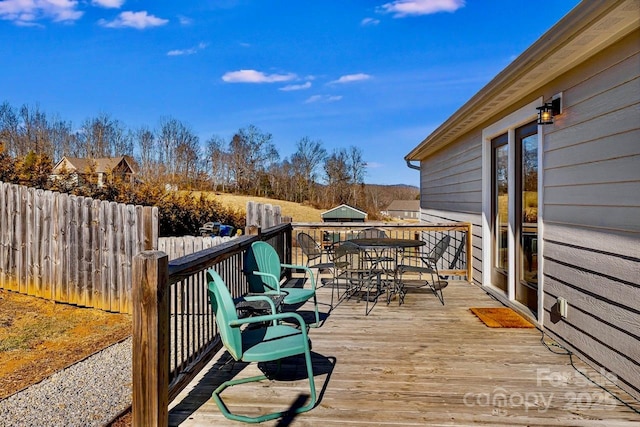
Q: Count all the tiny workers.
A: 0